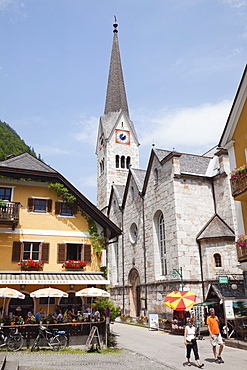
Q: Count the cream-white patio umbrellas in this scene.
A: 3